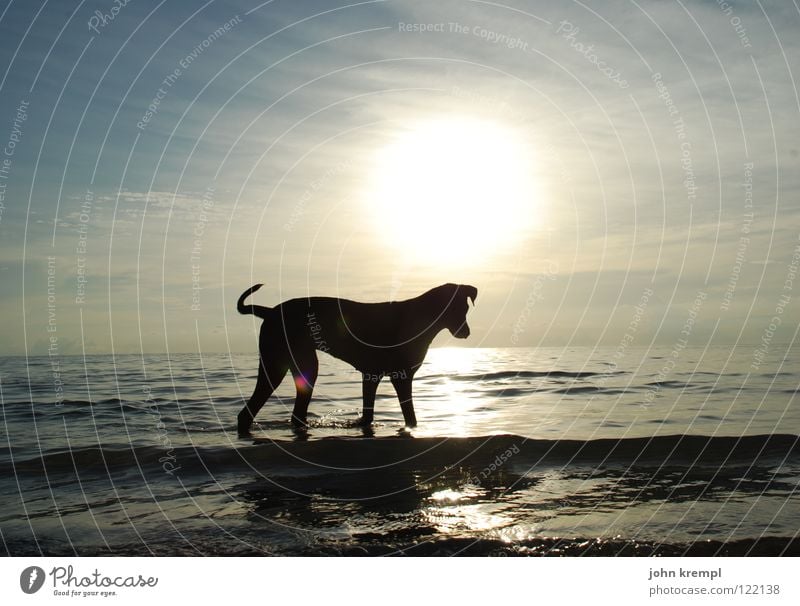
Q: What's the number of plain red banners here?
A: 0